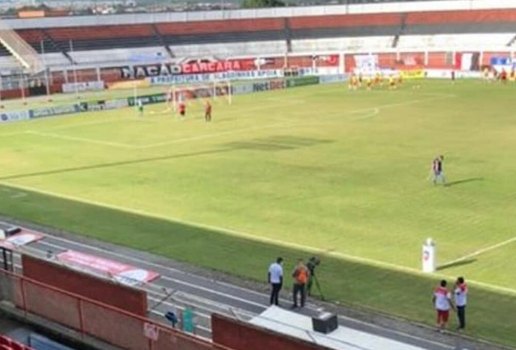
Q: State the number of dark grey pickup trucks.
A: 0